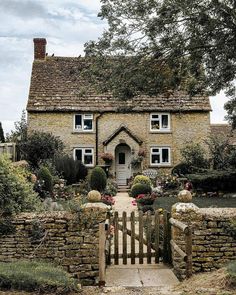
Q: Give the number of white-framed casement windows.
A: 4